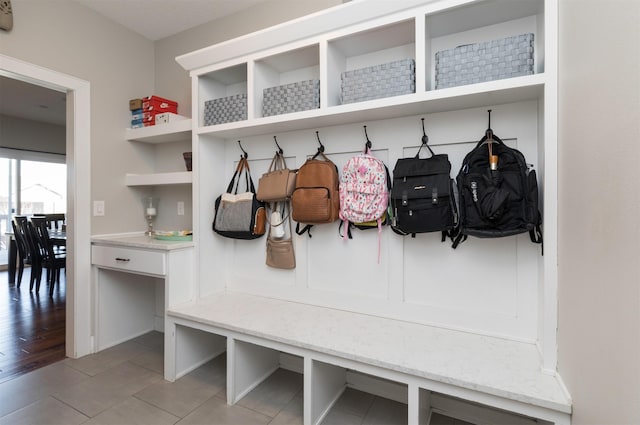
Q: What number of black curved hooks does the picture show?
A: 6